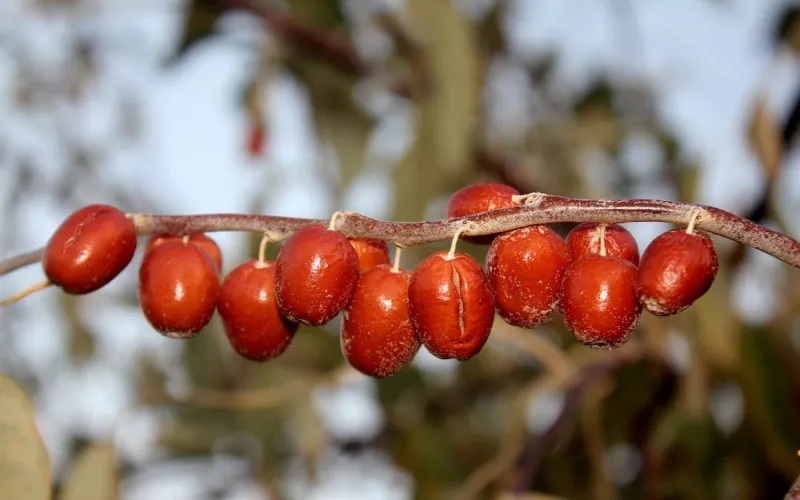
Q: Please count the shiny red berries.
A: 13